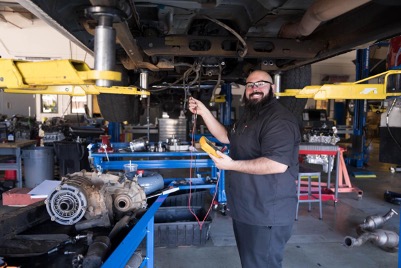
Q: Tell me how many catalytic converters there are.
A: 2